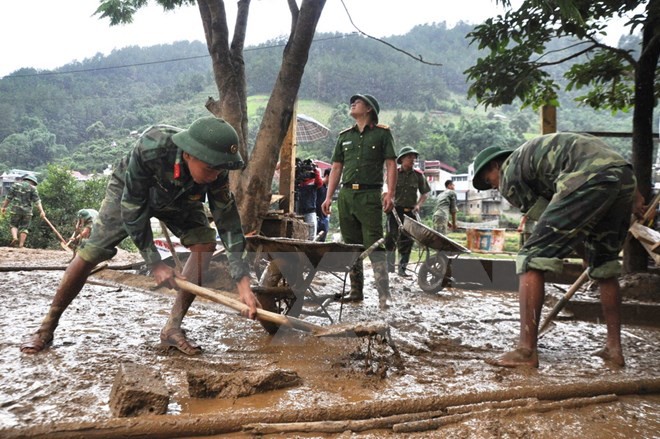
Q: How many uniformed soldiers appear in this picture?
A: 7